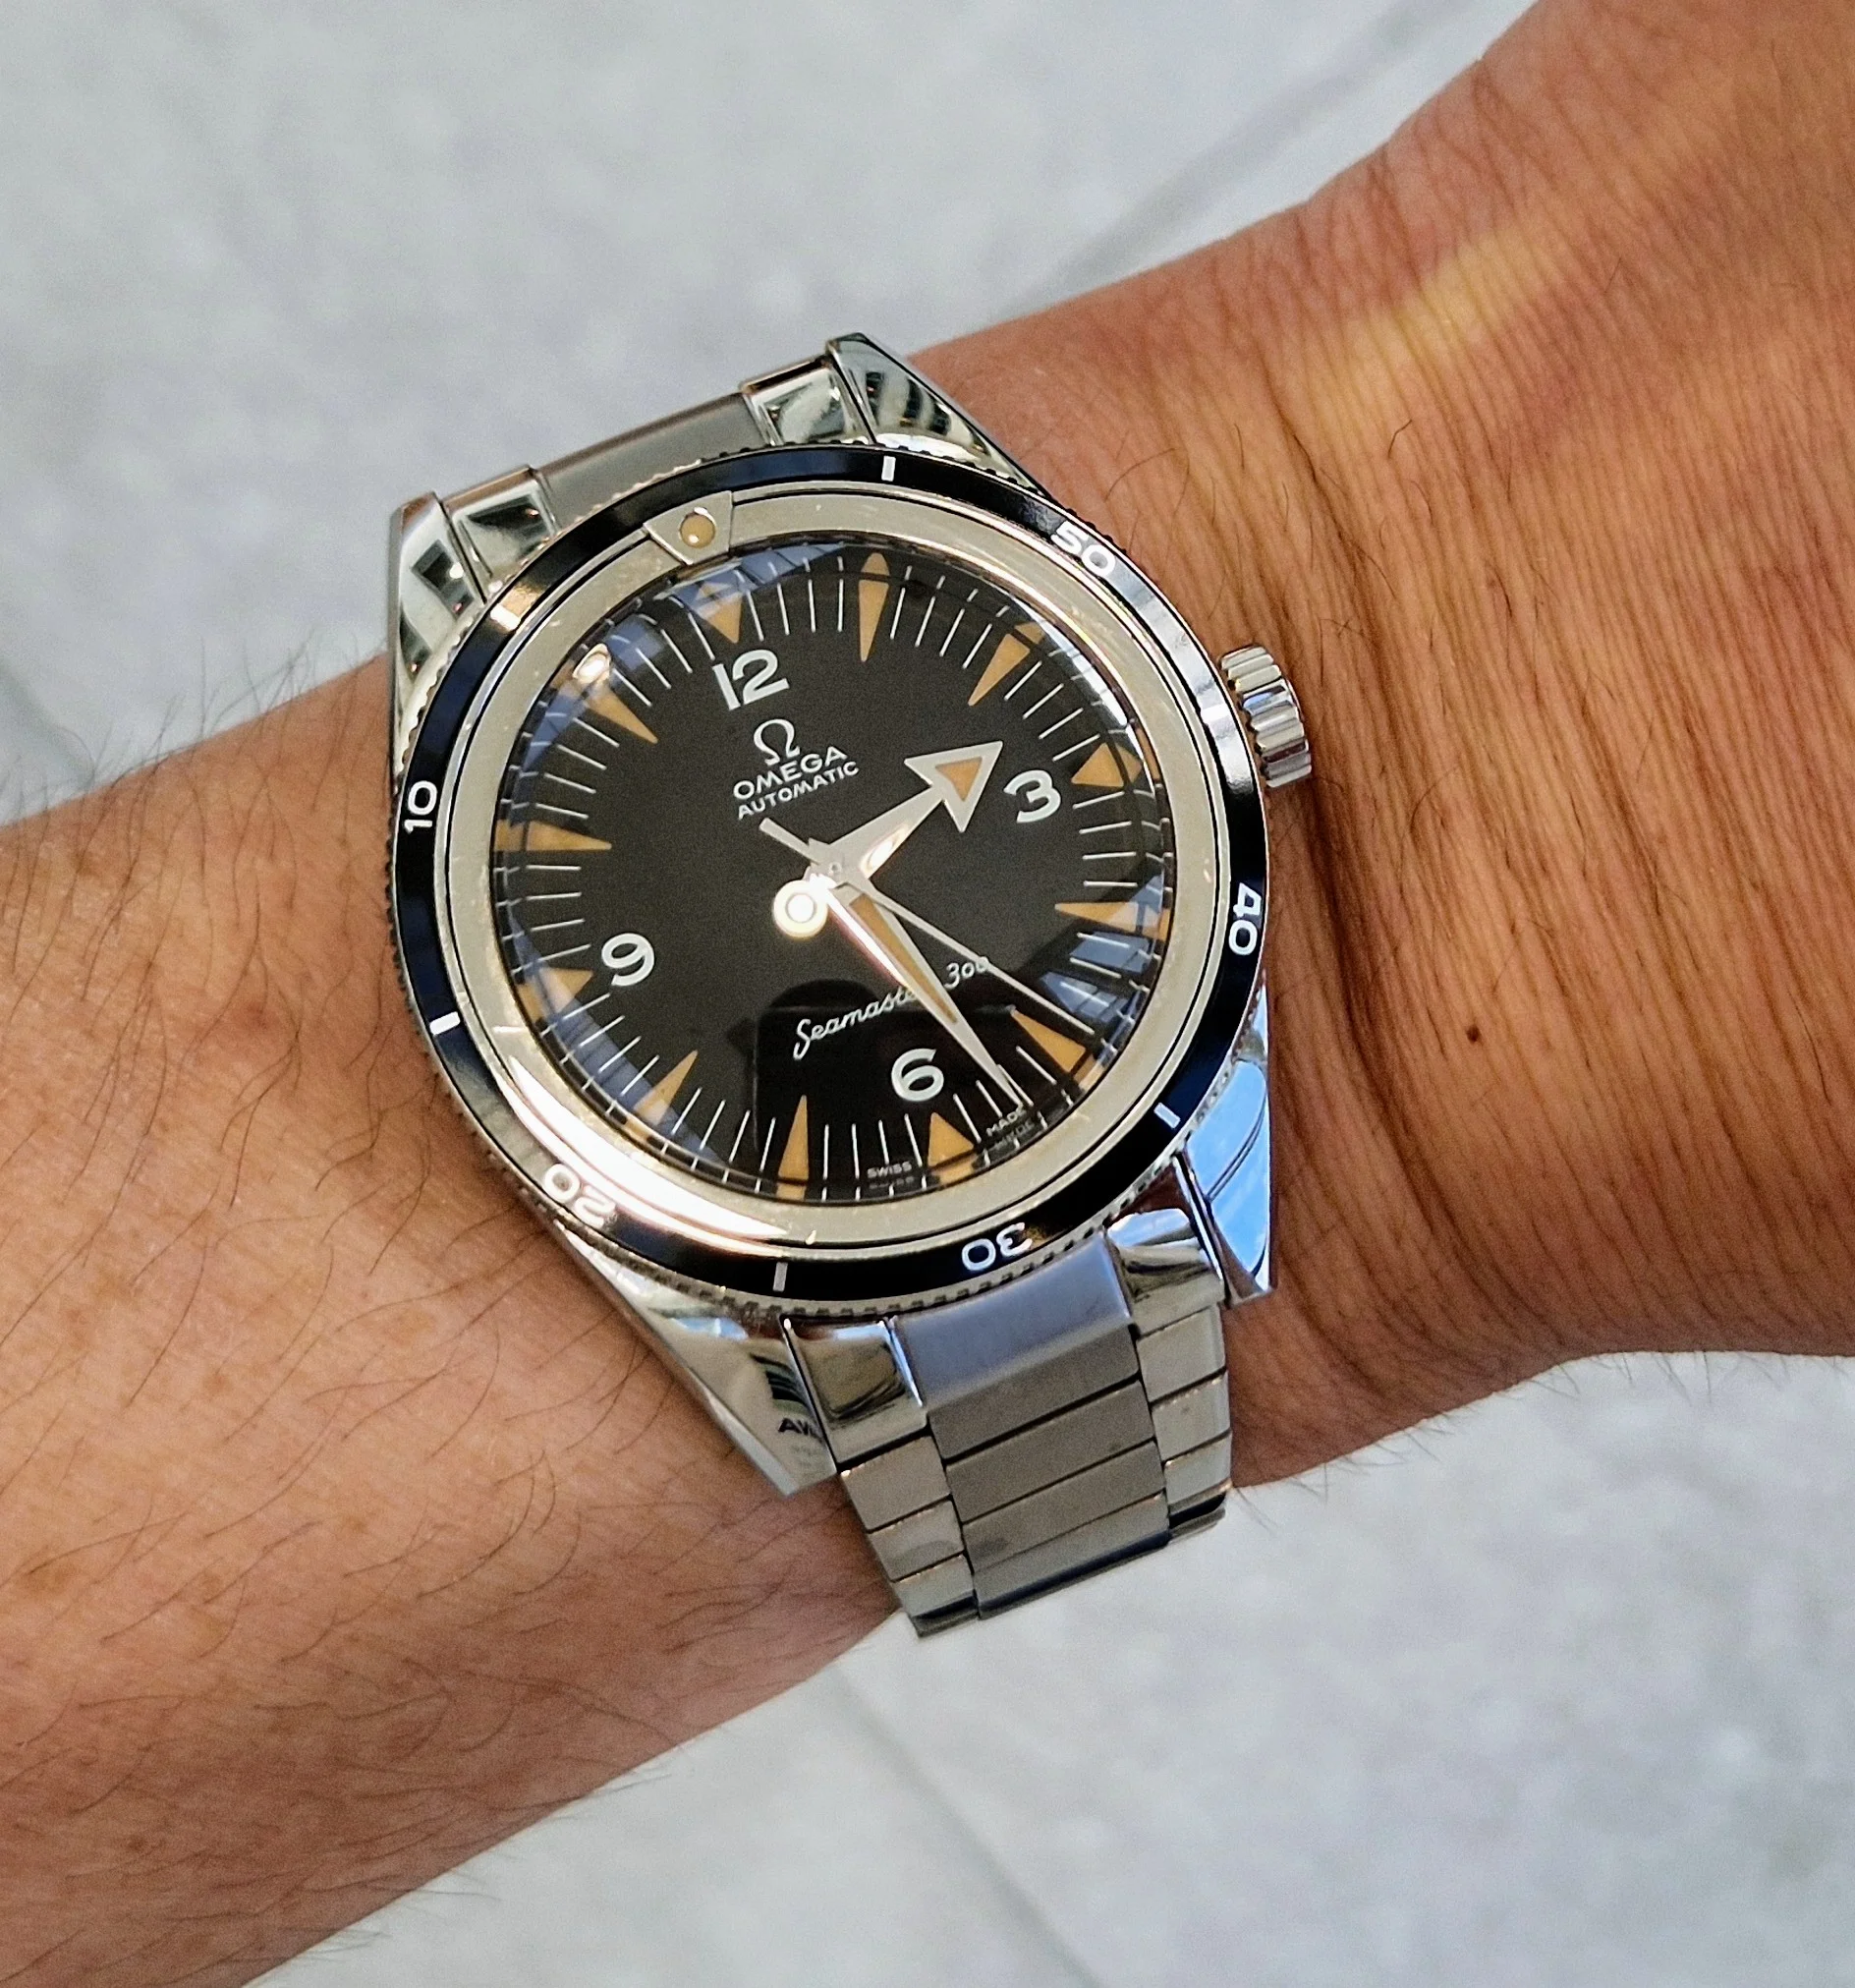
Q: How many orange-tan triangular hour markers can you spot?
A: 12